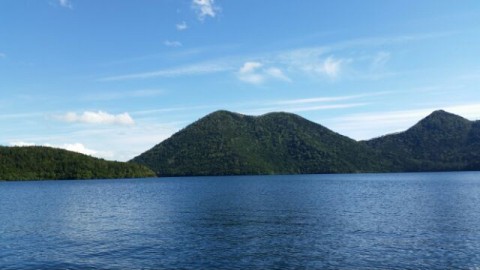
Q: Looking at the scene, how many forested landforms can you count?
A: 3